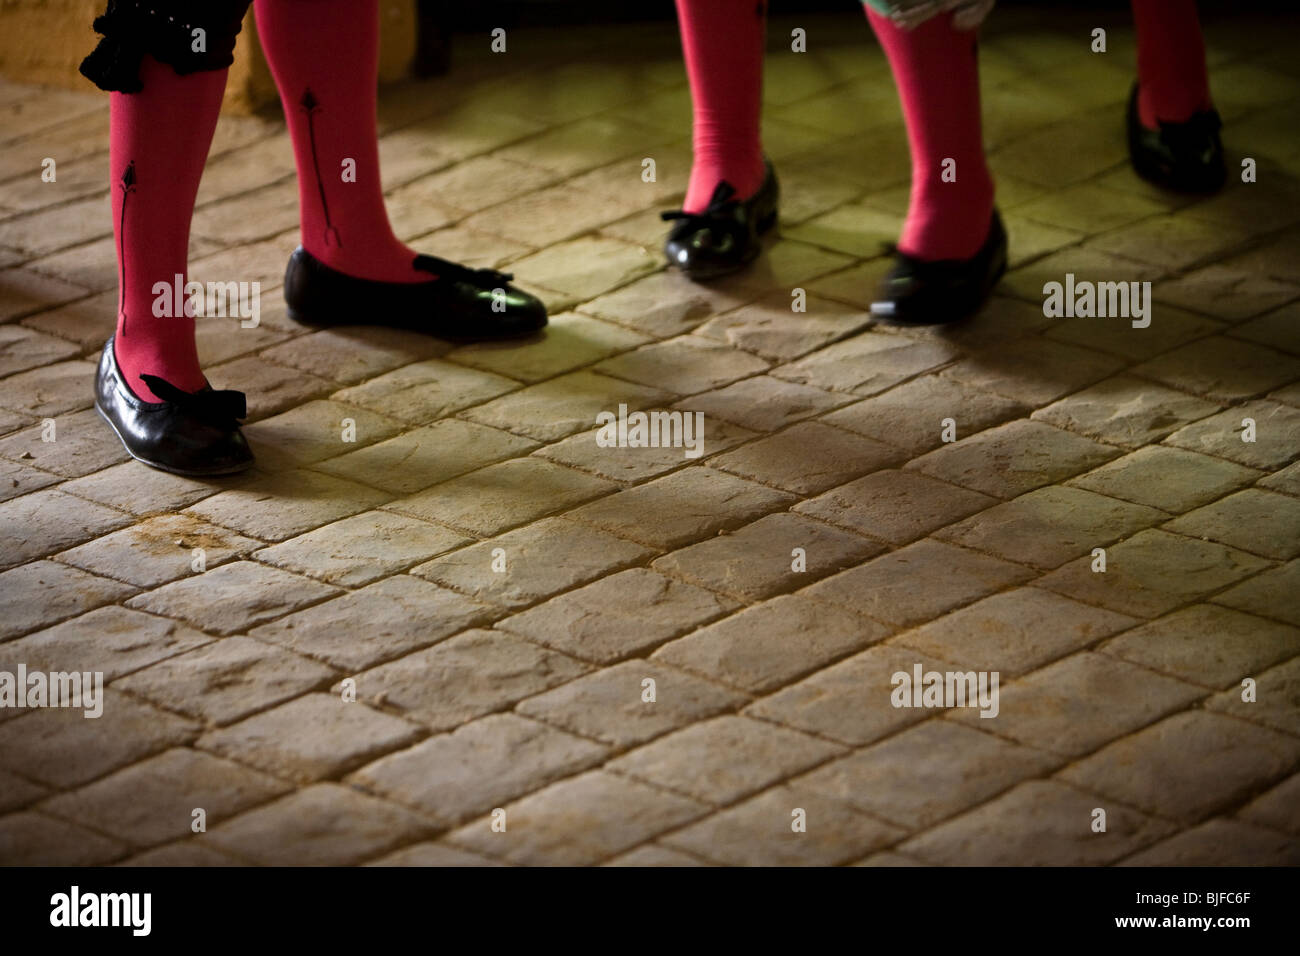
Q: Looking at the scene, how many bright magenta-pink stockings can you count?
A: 5